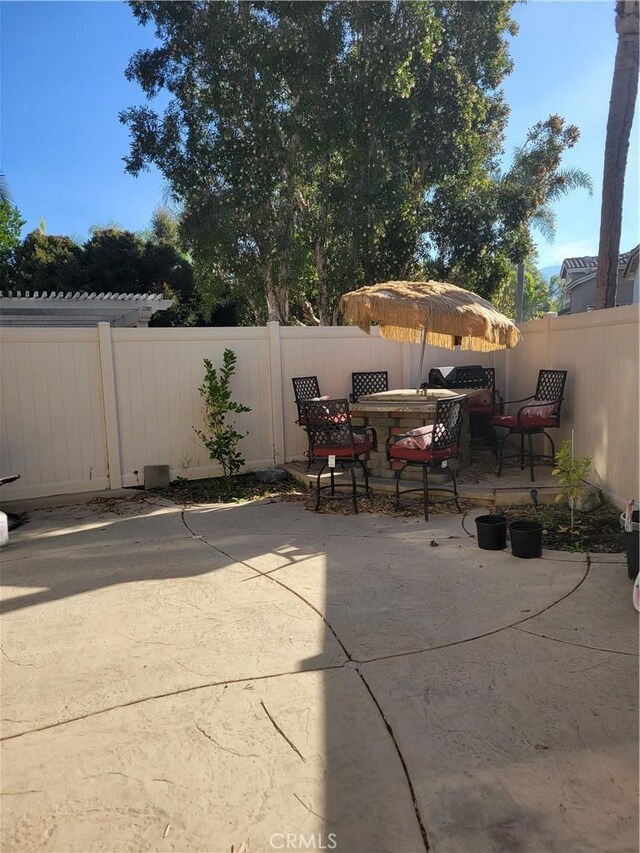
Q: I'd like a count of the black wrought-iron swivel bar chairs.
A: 6